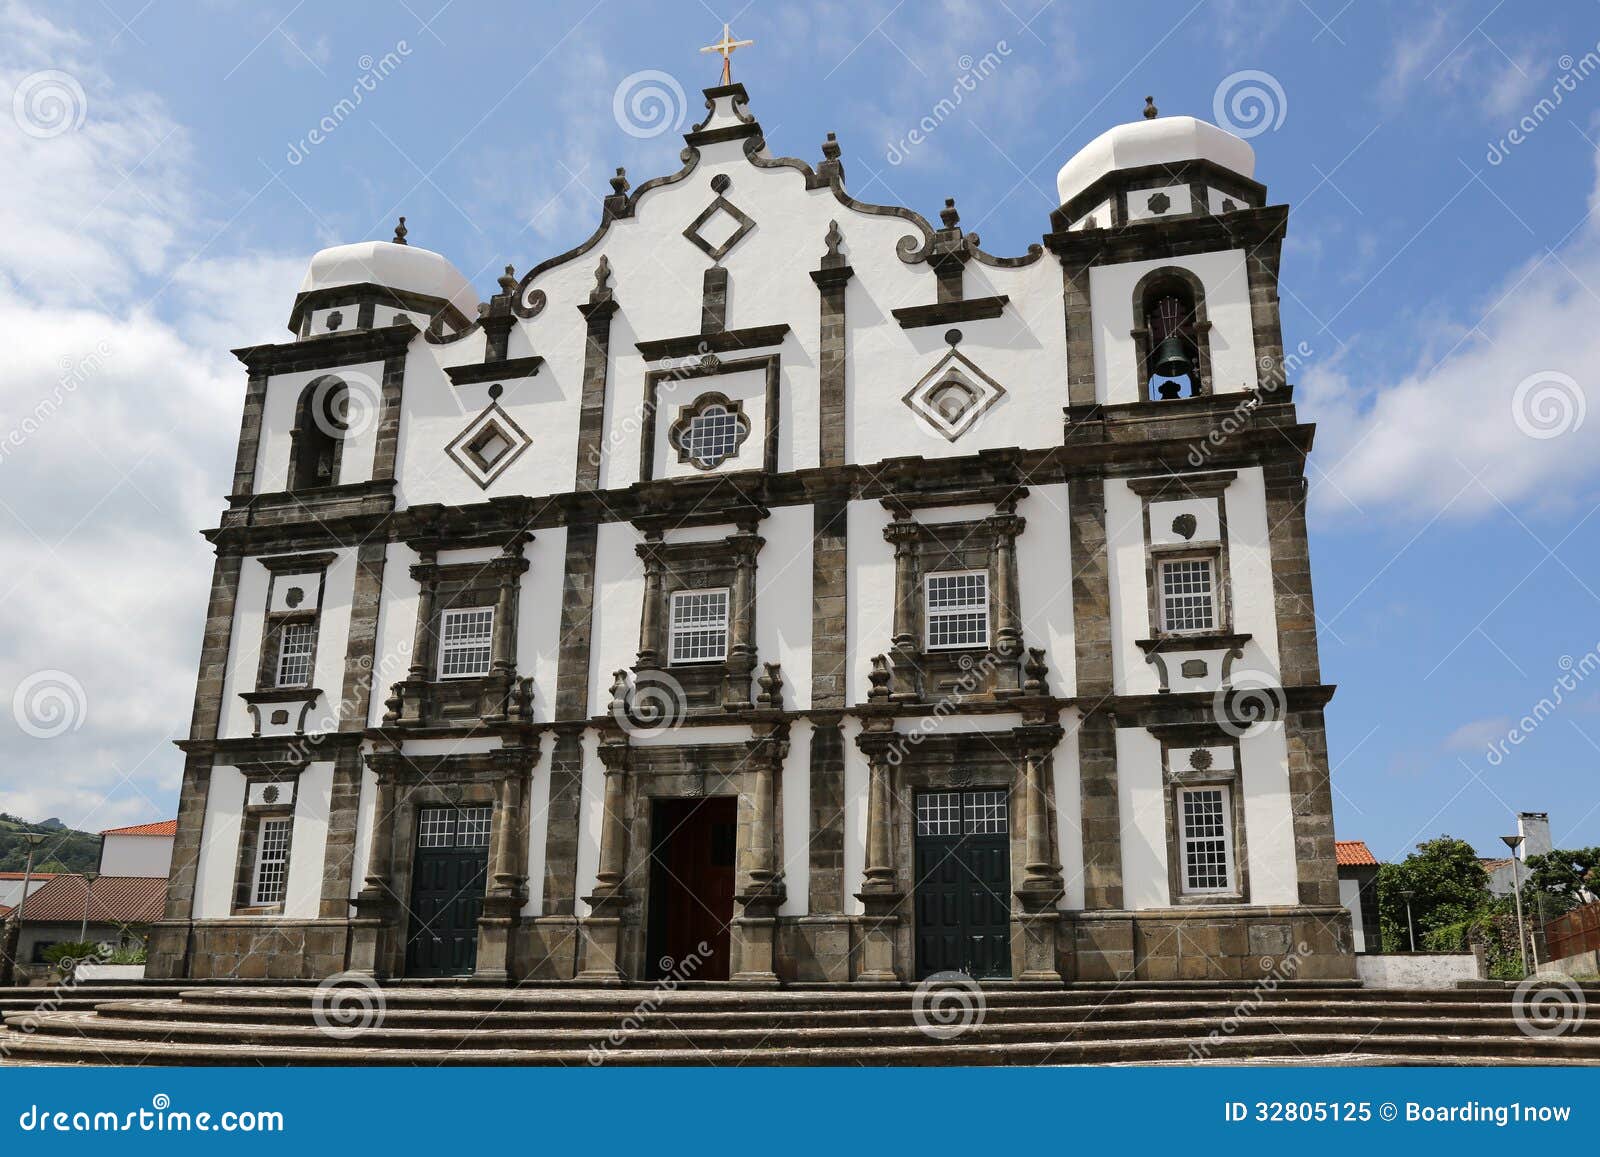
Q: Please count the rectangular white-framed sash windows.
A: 7